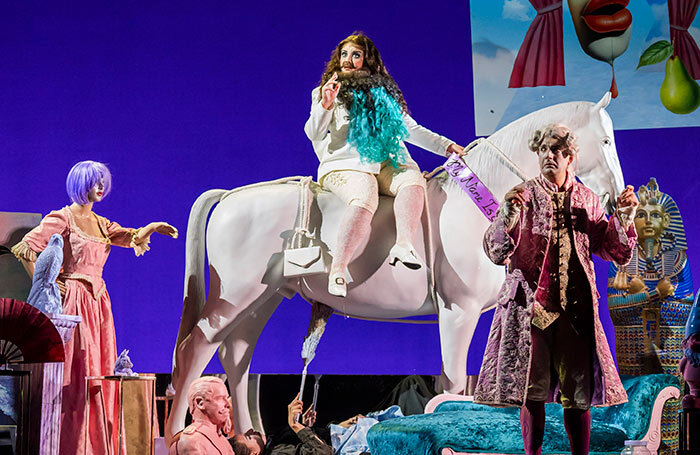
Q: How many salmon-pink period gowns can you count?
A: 1